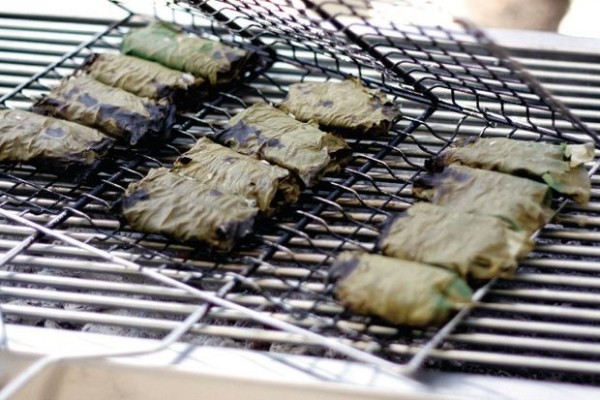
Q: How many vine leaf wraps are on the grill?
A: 12